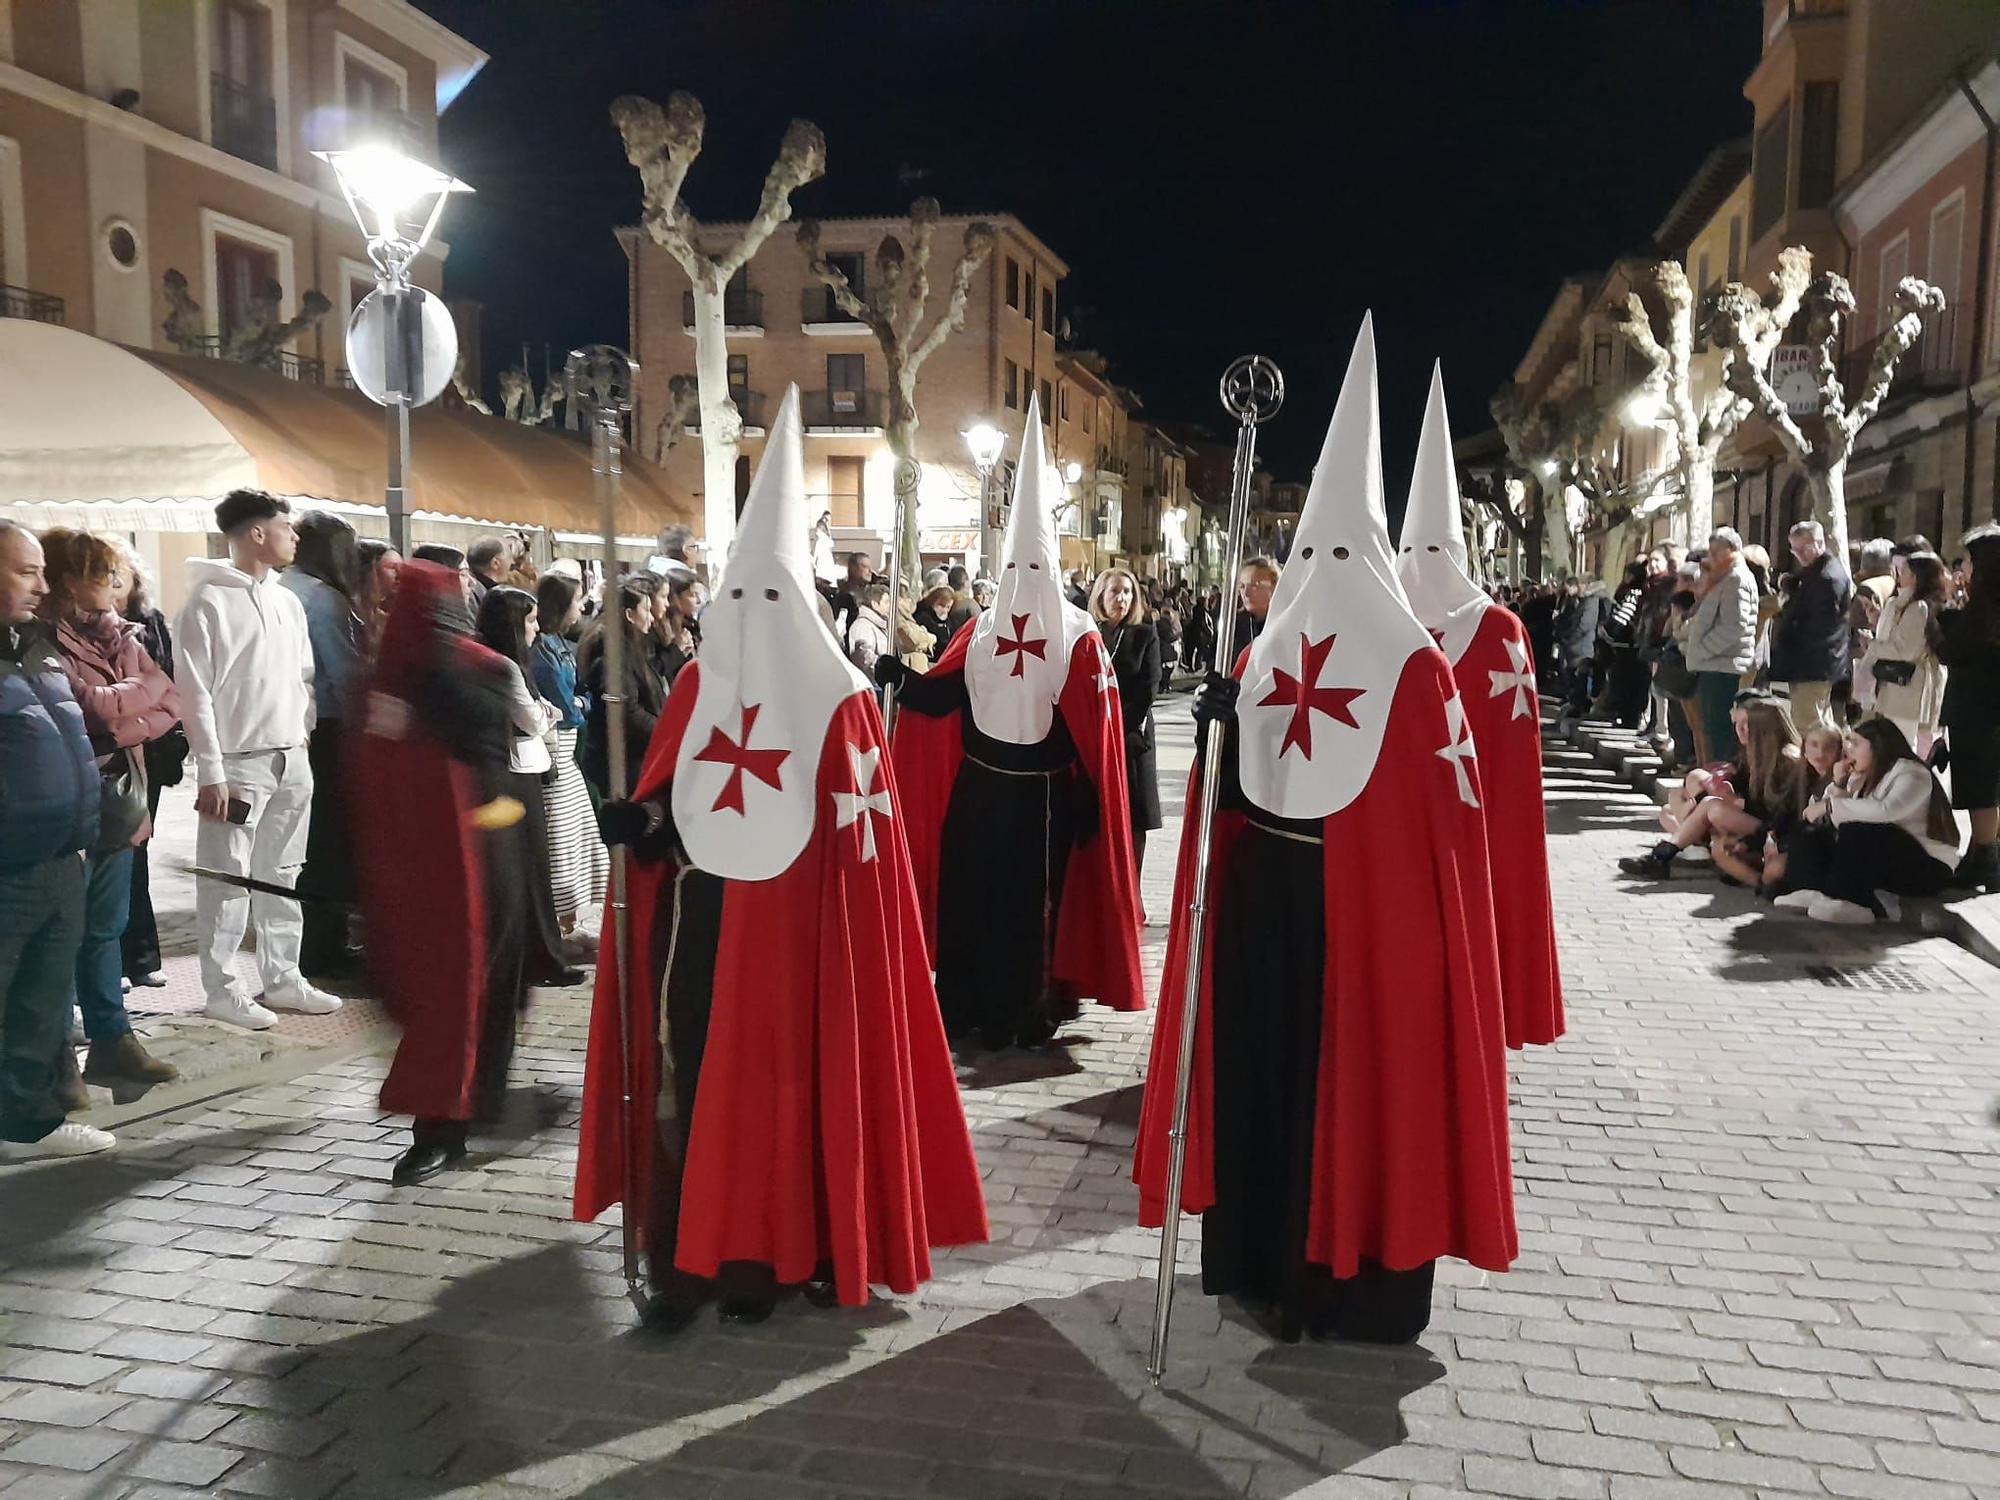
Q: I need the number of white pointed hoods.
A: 4